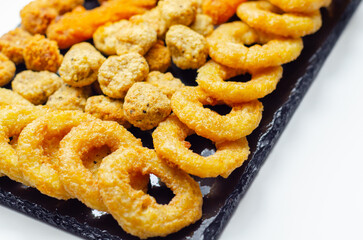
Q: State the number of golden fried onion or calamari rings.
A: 11